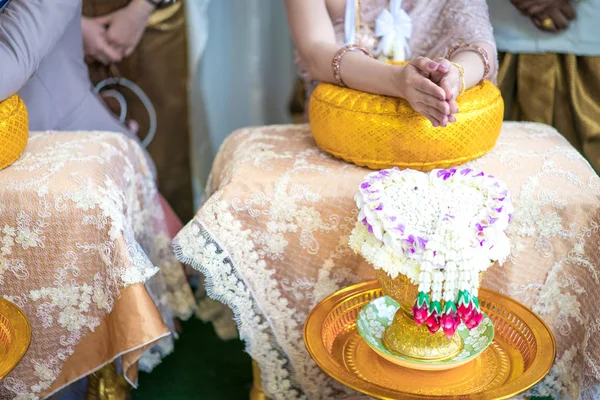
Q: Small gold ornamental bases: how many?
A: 1